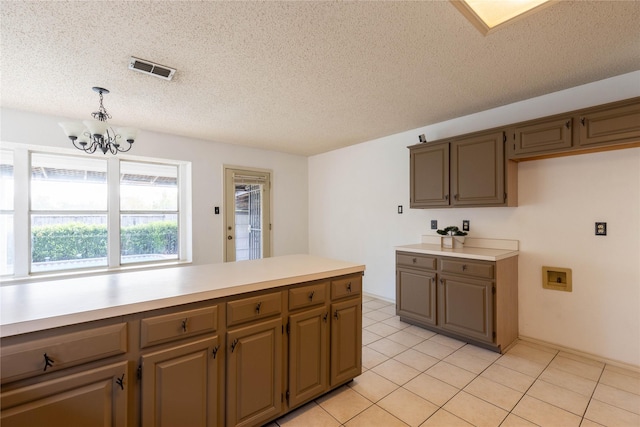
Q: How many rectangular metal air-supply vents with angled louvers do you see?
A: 1